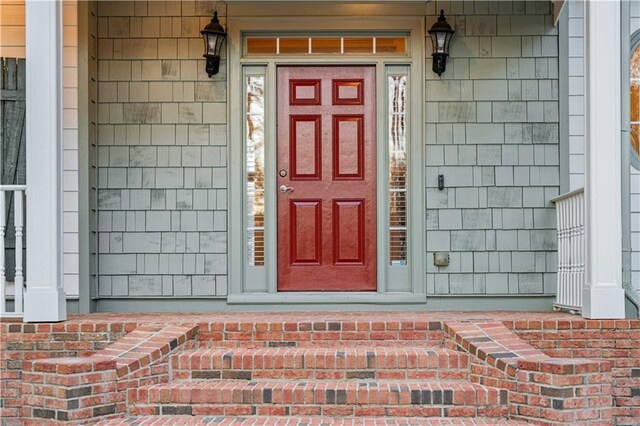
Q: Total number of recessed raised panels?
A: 6